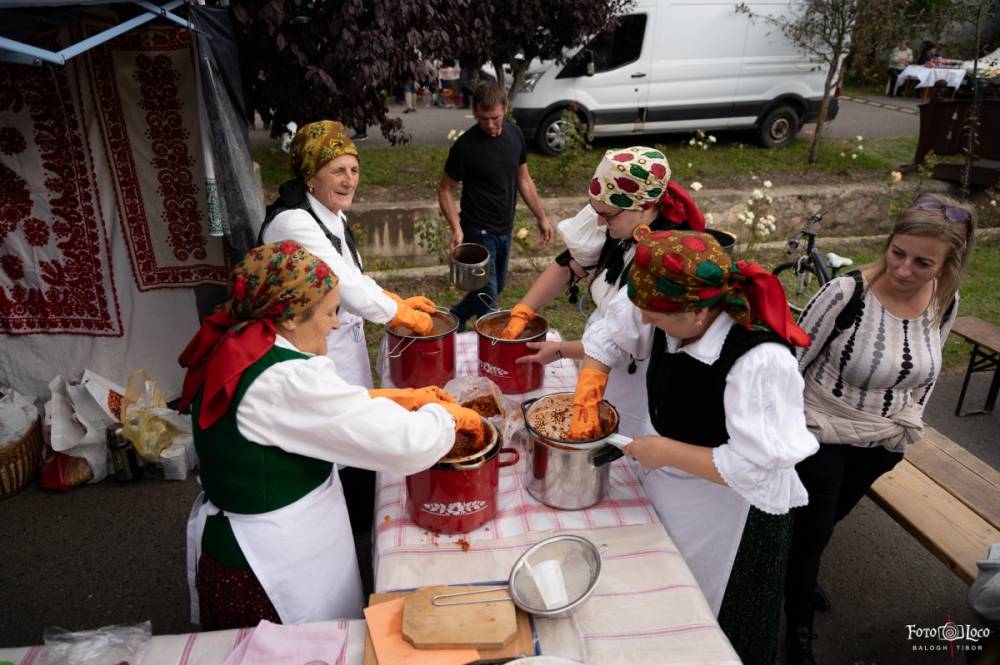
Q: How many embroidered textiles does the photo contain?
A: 2